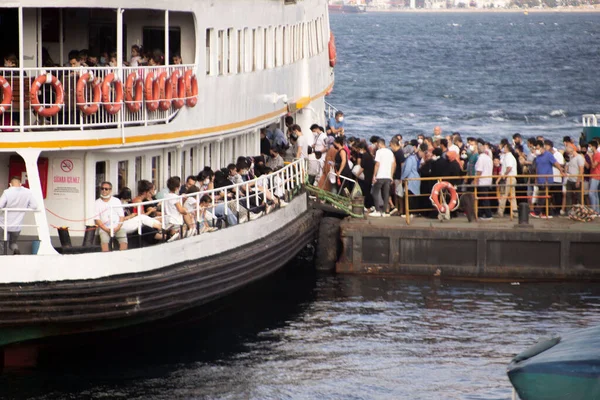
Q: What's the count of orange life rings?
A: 11